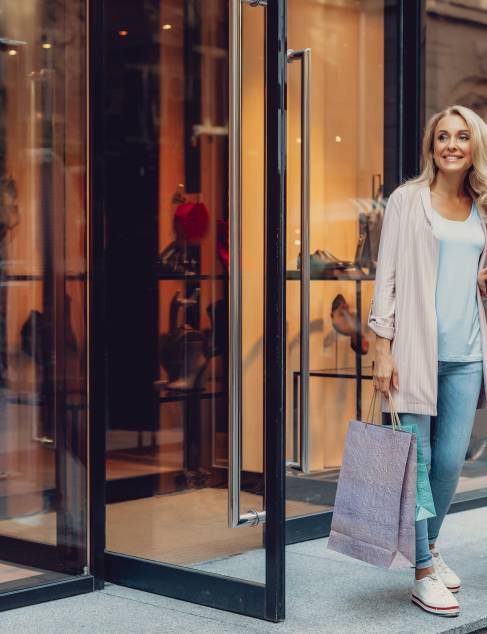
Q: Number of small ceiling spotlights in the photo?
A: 4